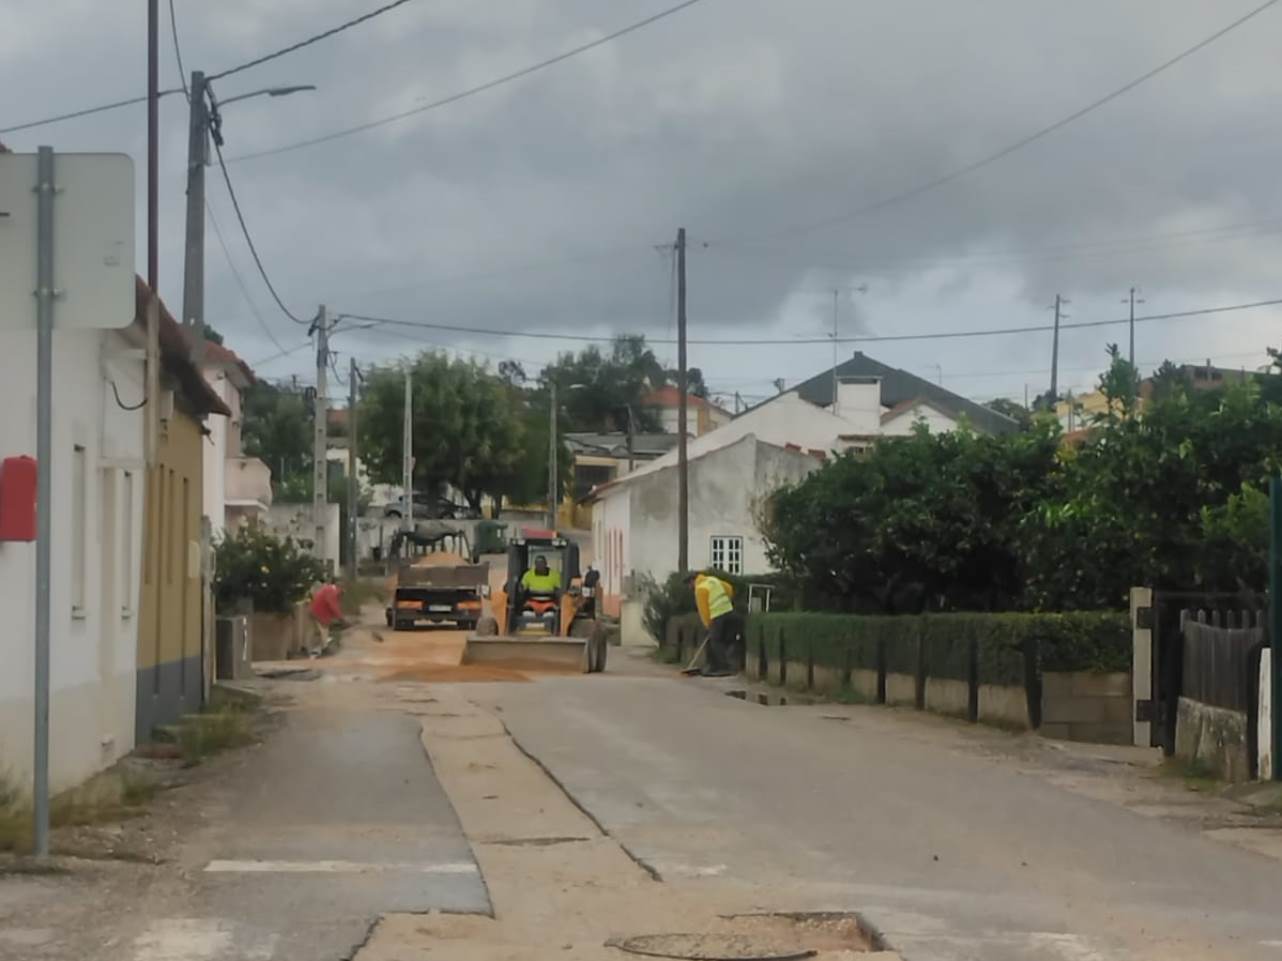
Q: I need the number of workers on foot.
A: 2